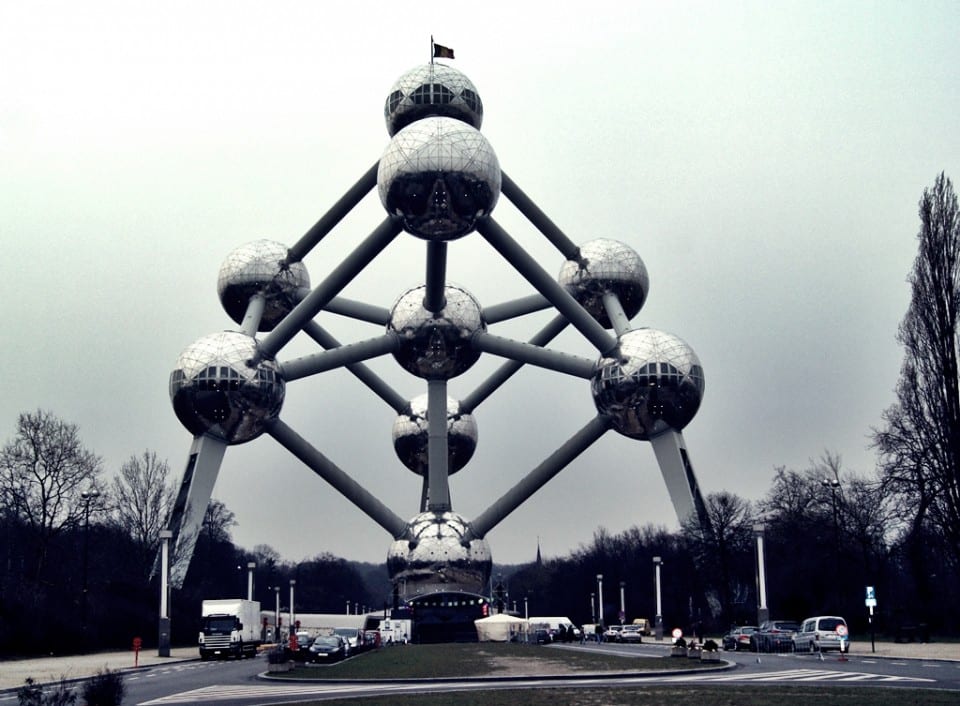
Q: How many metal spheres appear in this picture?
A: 9